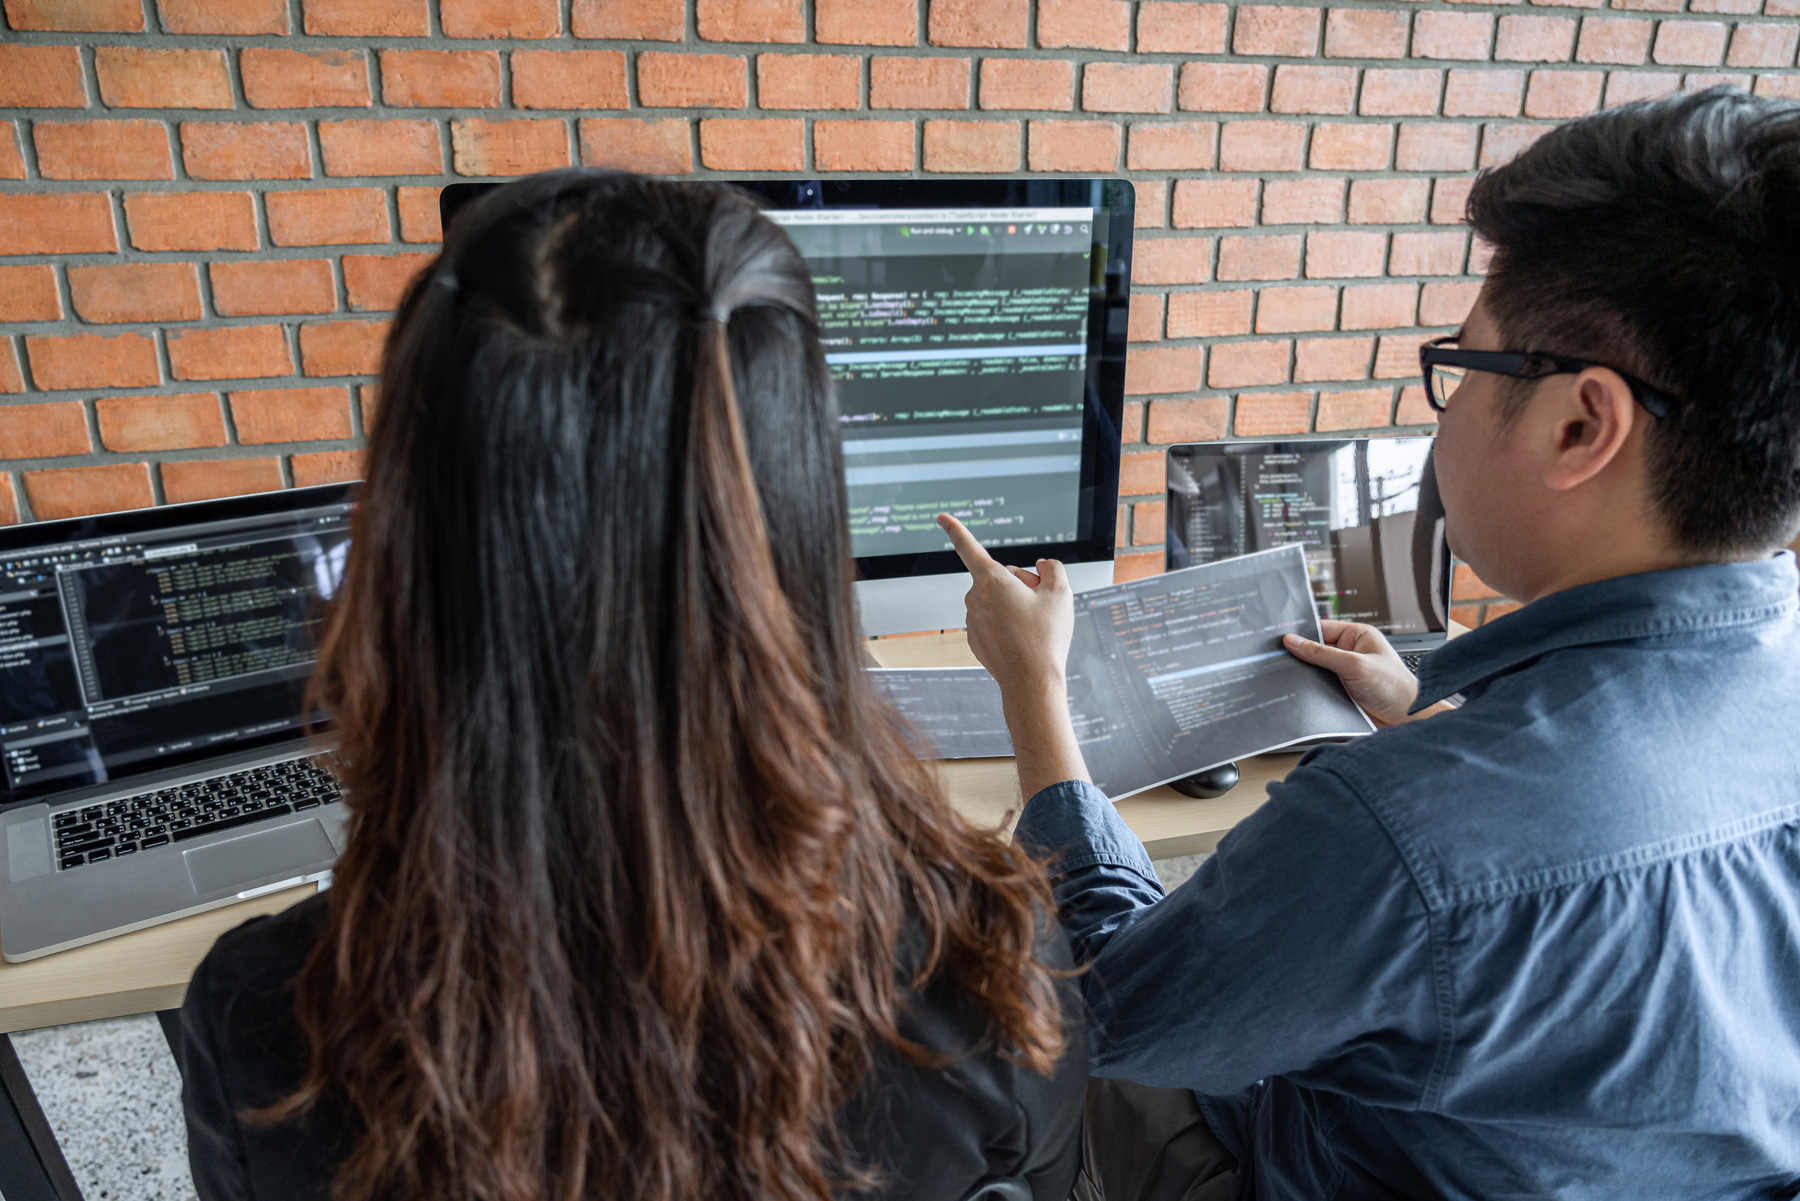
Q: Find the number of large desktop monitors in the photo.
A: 1